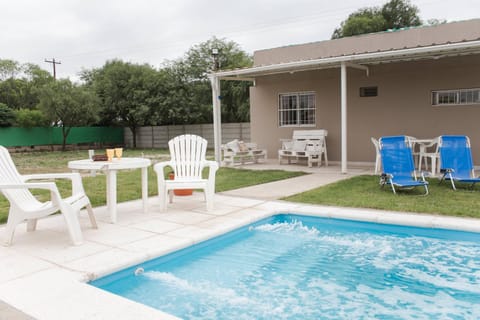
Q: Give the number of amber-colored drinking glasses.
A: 2